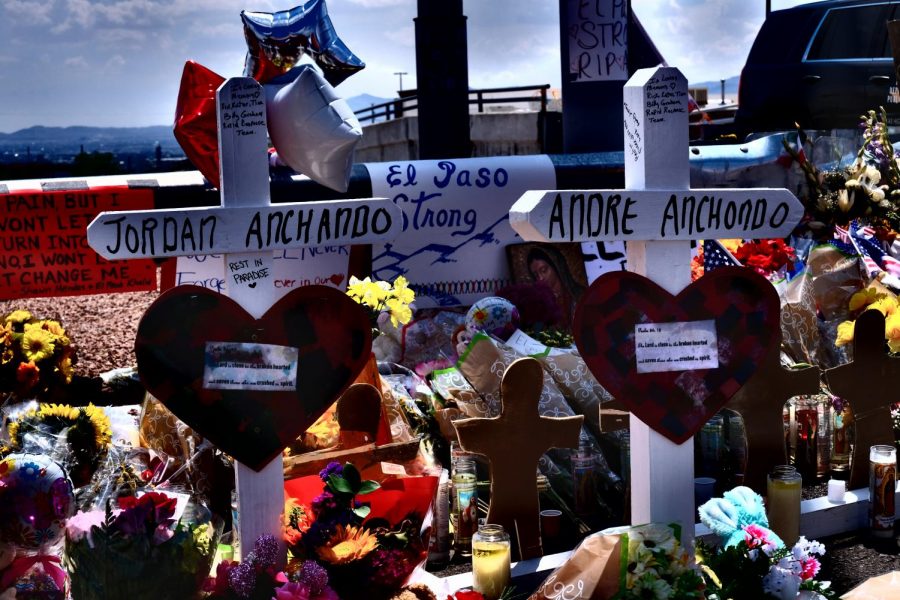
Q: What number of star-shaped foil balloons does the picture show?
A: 3